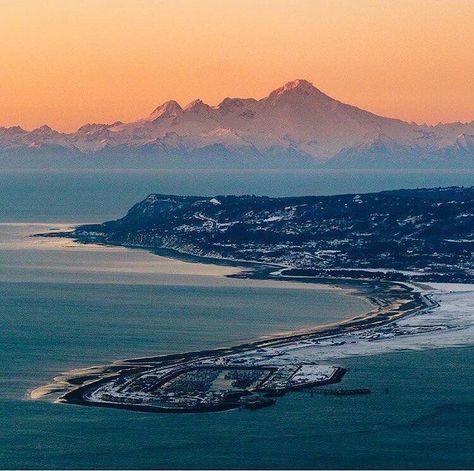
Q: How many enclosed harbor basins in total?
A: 1